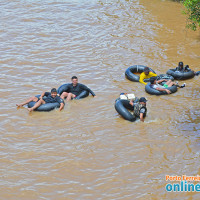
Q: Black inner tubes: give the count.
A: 6